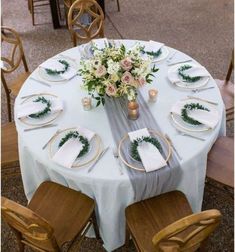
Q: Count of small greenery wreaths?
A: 7